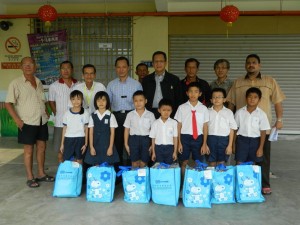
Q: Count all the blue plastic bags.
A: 7